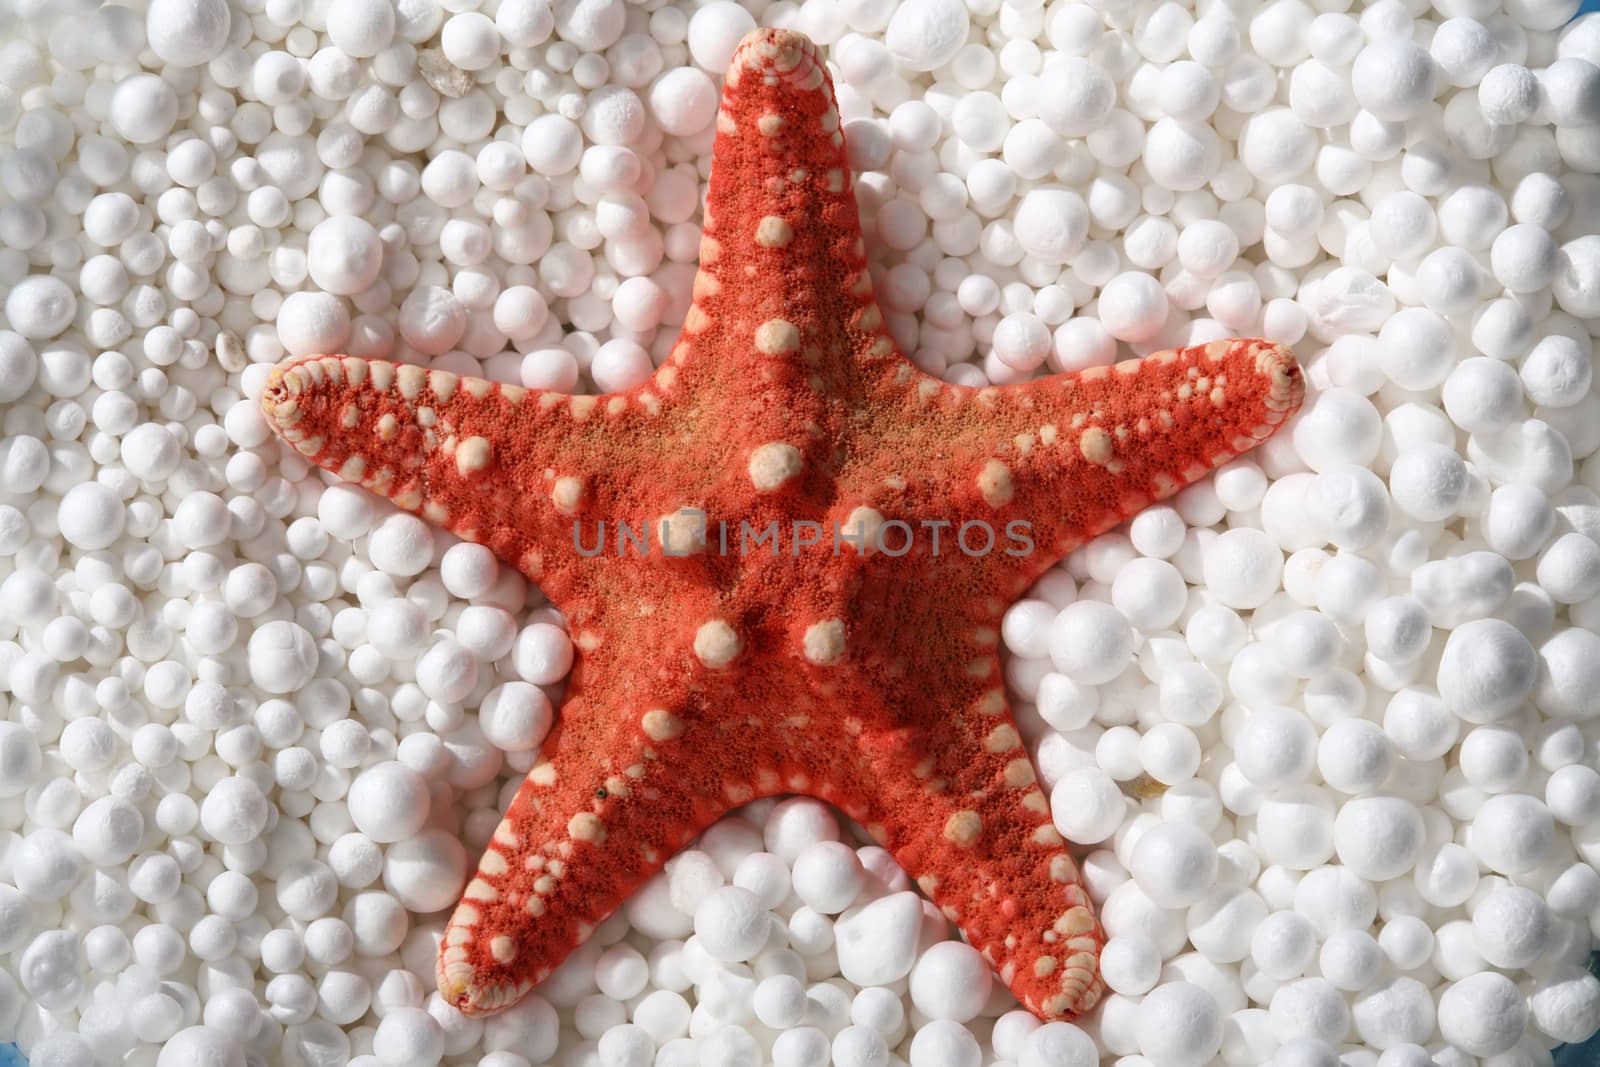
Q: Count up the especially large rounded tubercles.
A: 14